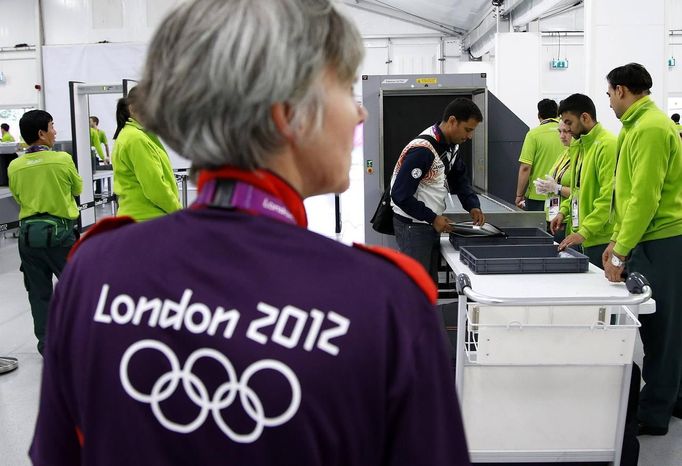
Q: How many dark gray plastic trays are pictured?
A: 2